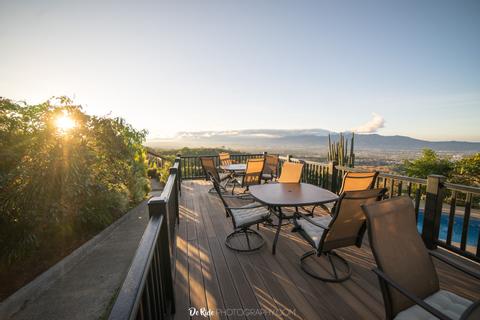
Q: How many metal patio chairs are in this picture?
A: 9